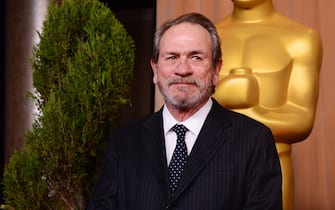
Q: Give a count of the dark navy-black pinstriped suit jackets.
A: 1